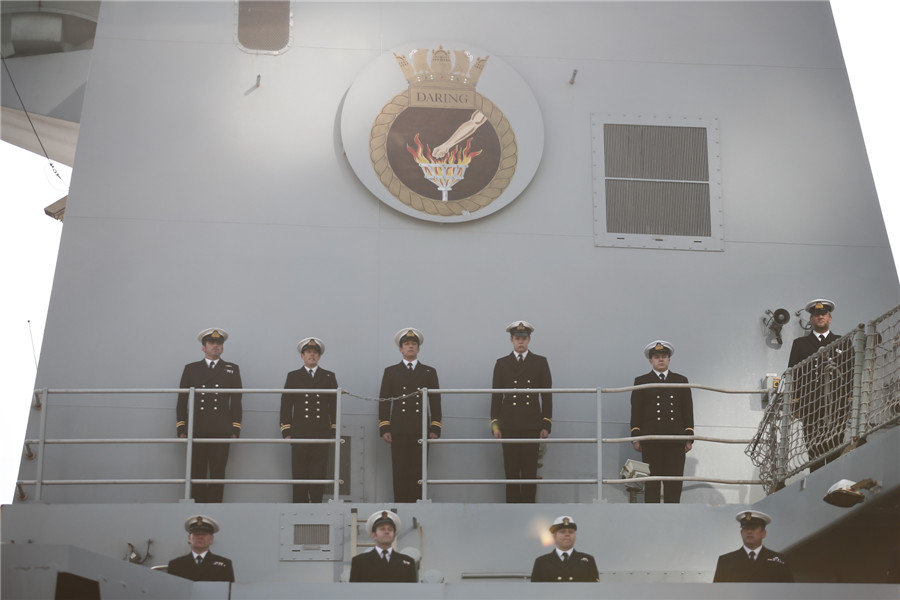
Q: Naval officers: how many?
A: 10